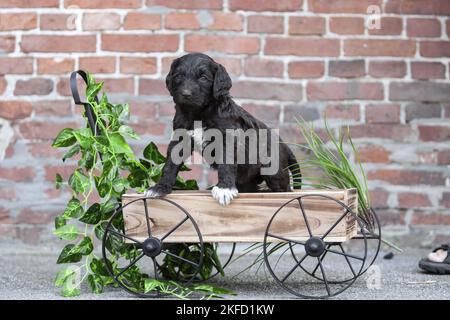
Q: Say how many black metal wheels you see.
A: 4